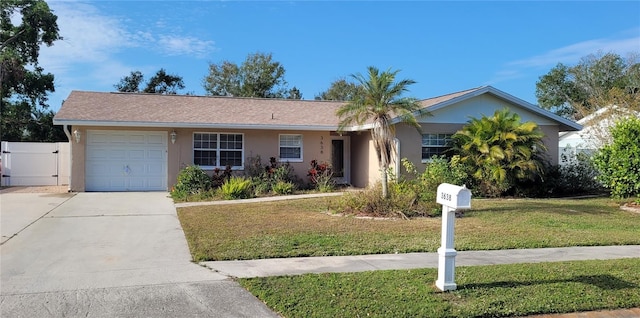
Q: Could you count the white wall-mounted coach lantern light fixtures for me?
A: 2